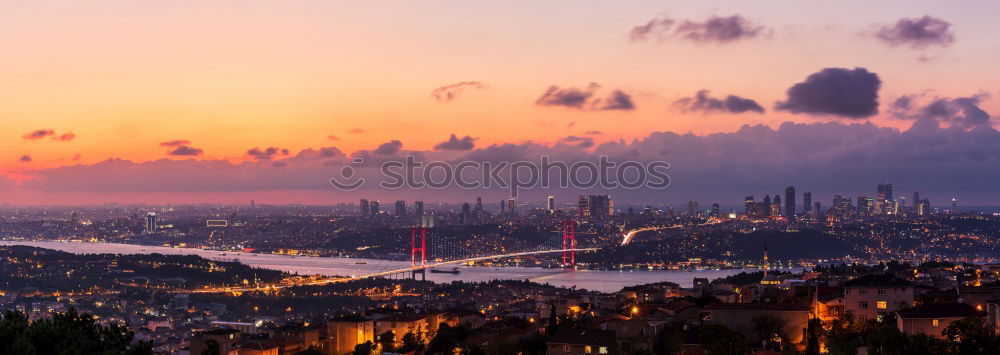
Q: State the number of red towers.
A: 2